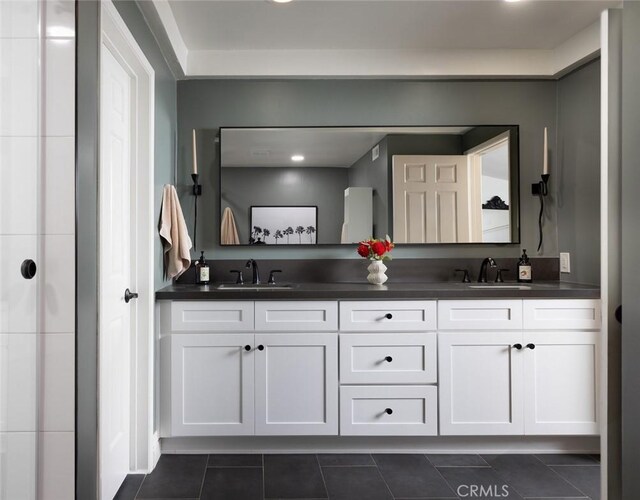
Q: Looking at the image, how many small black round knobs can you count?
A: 7